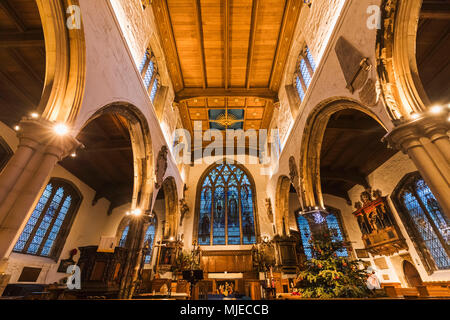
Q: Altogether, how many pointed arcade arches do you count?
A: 6